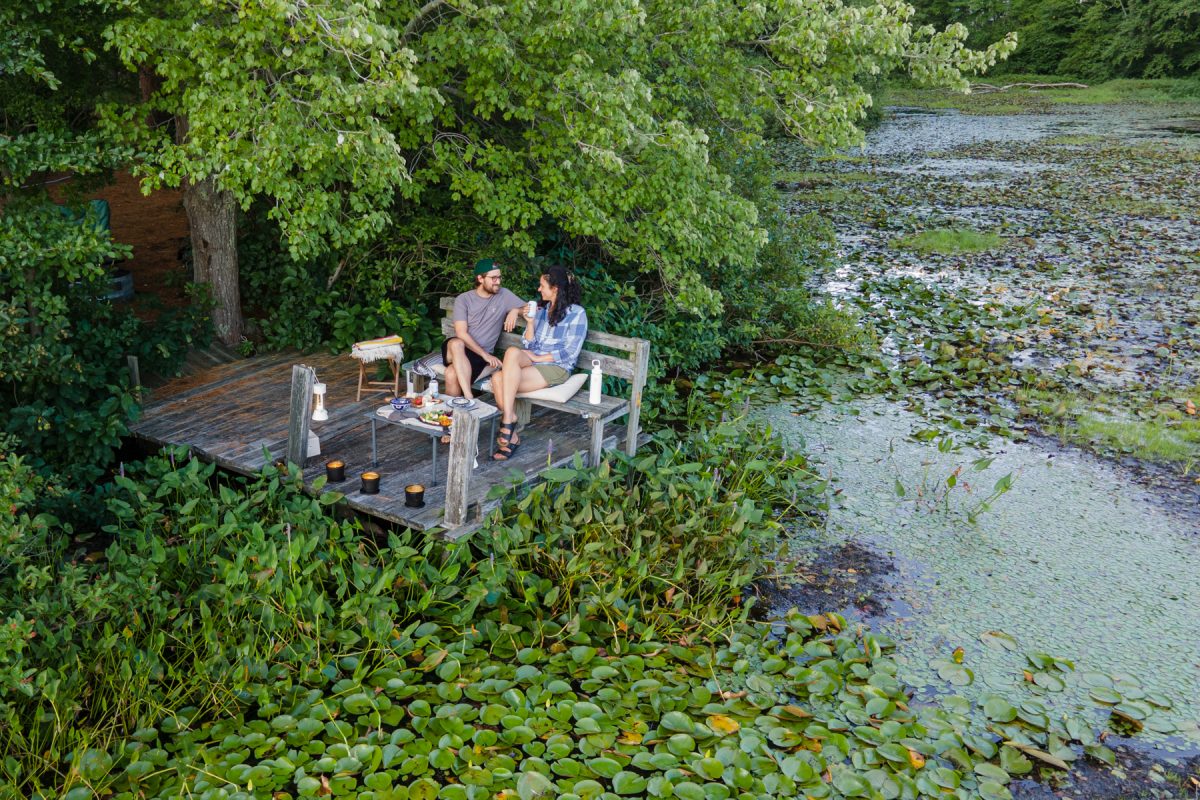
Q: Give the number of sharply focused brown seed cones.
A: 0